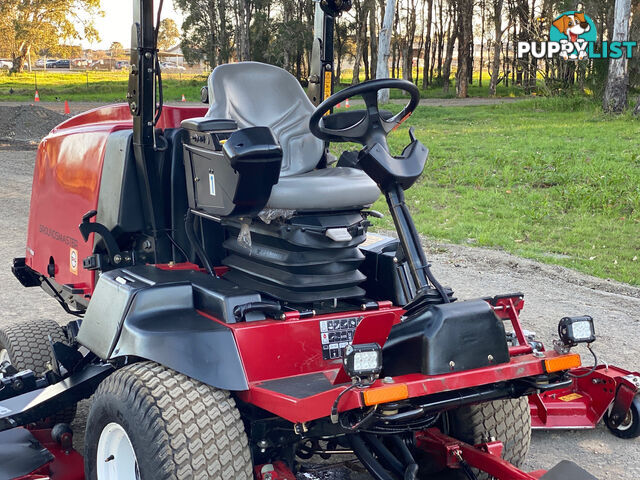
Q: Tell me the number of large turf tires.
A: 3